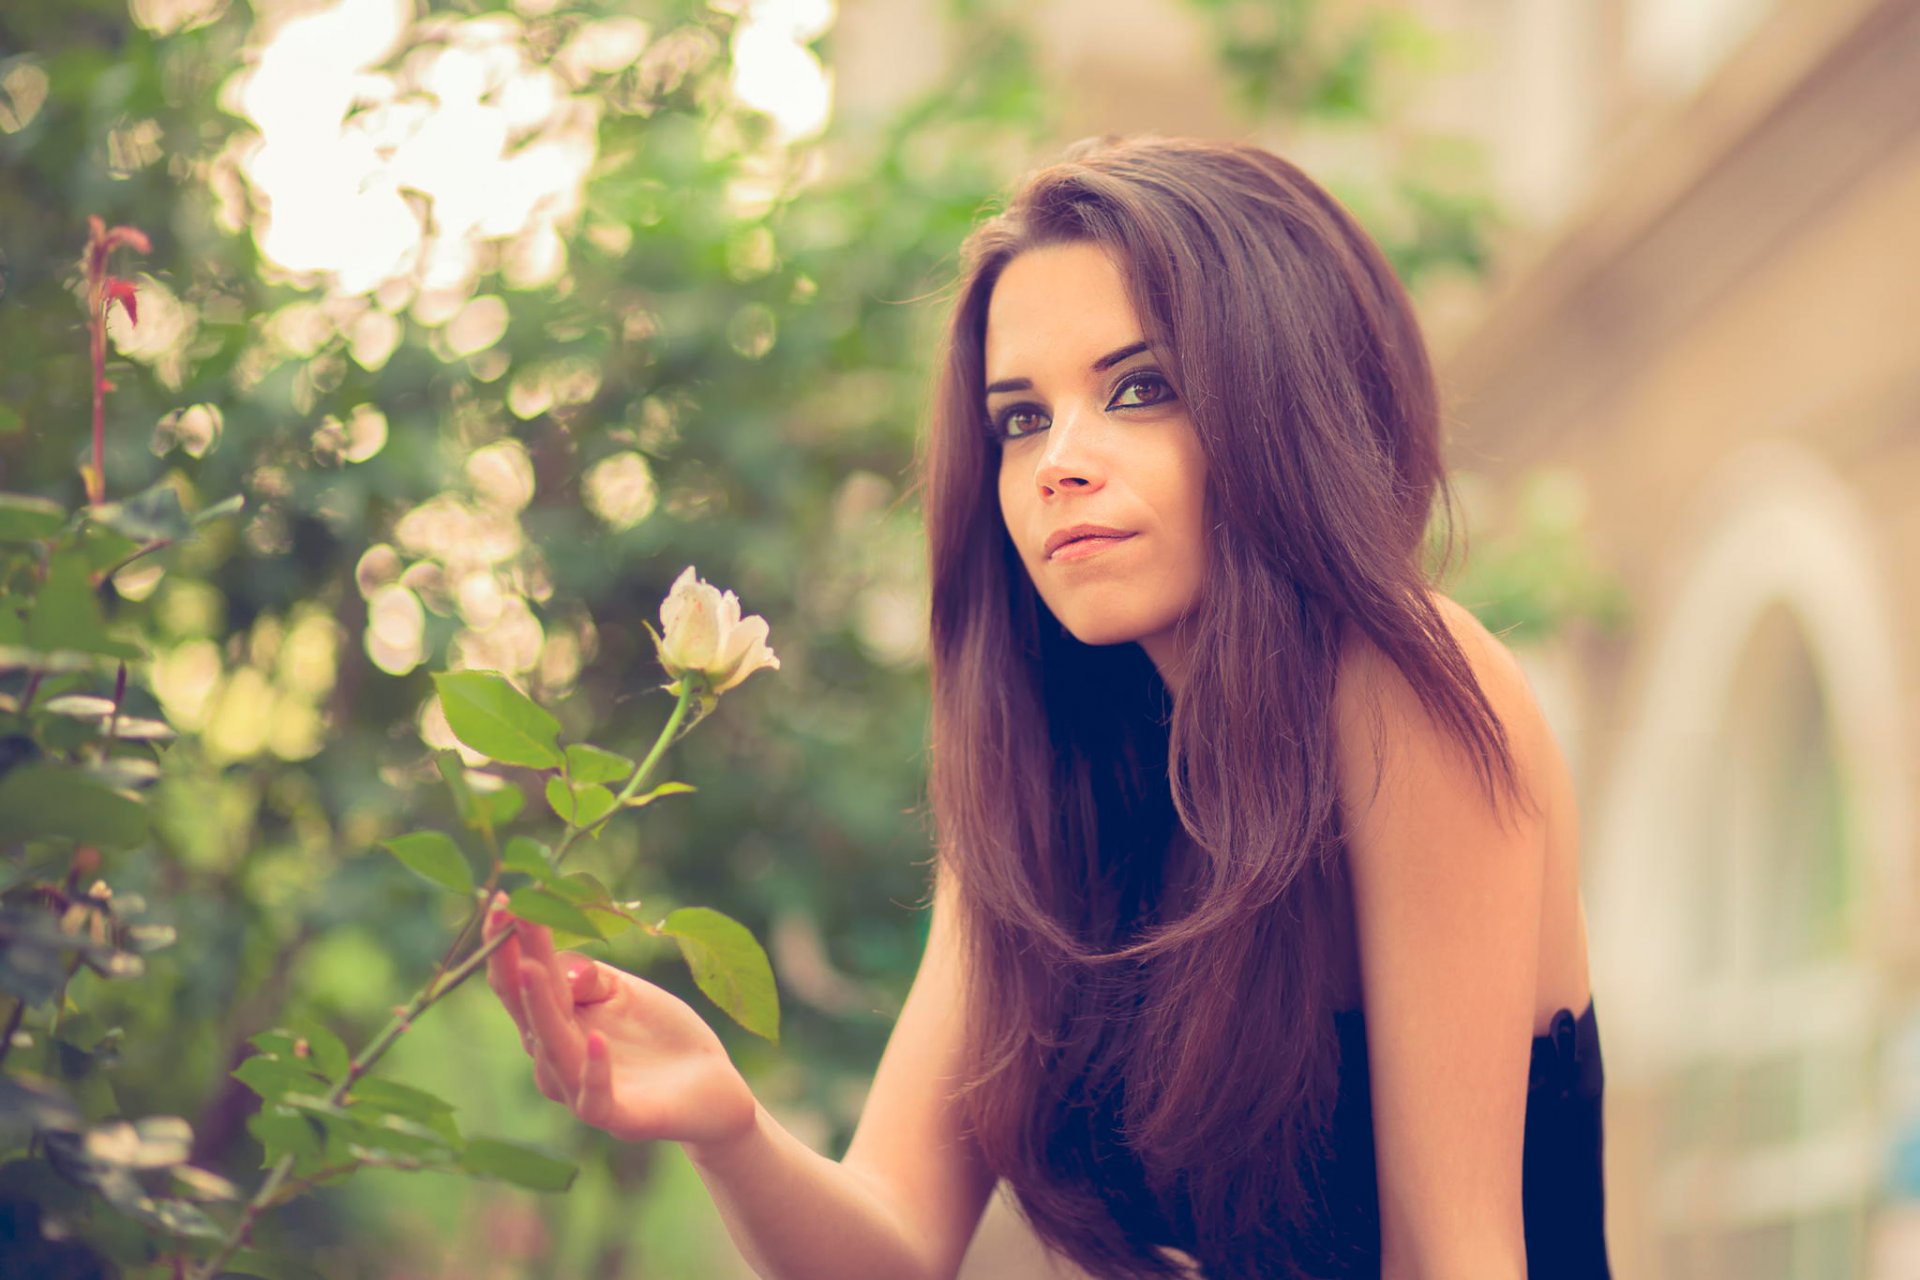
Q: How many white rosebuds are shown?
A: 1